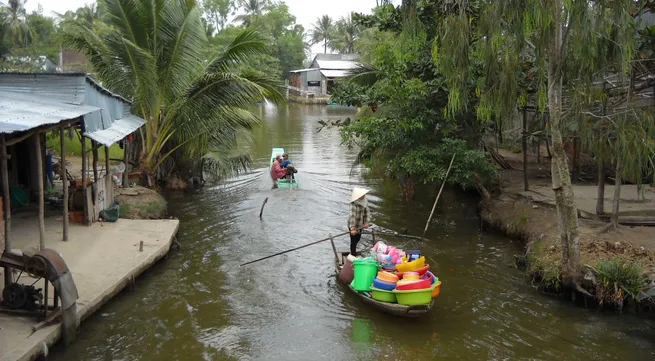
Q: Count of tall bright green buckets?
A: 1